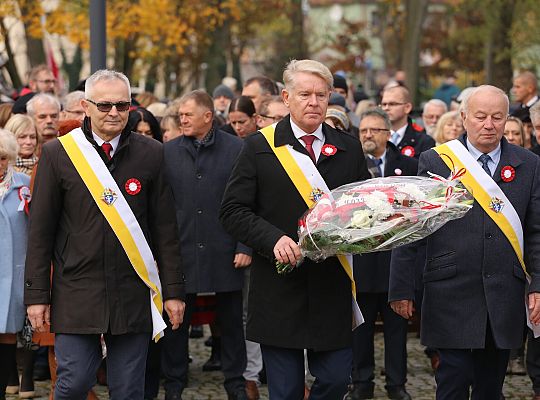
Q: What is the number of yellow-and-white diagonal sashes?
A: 3